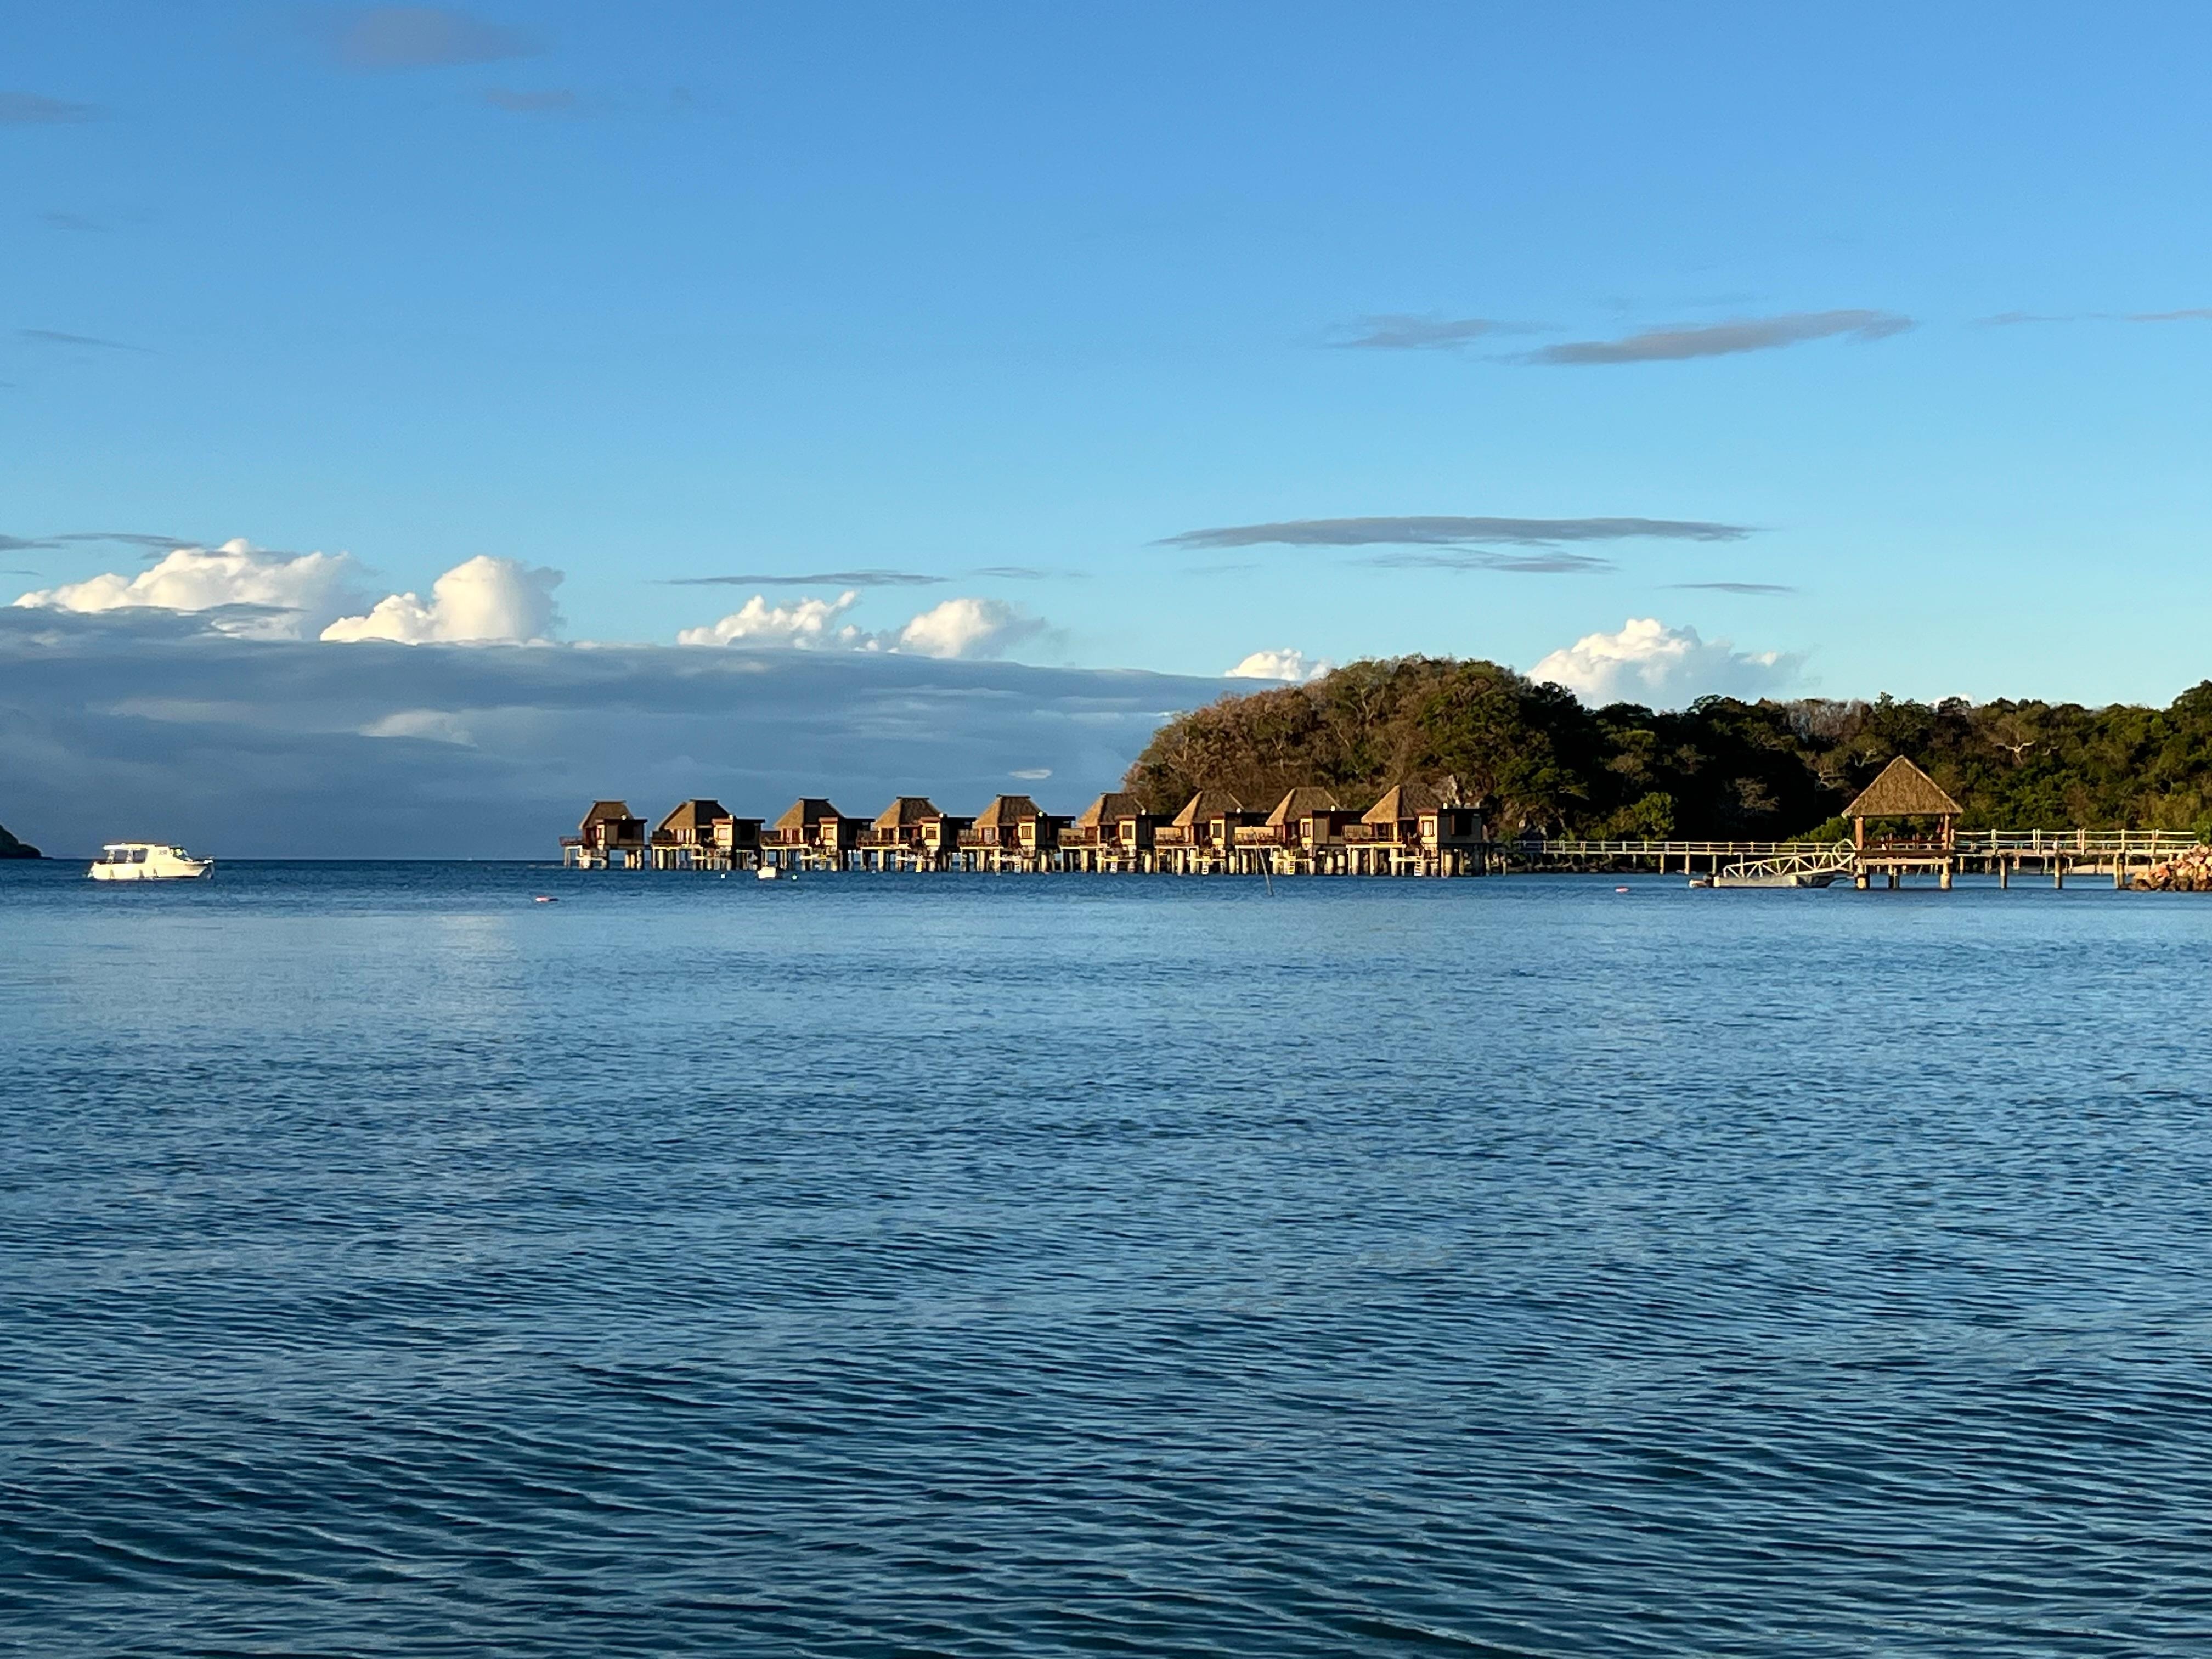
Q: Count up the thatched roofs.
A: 10